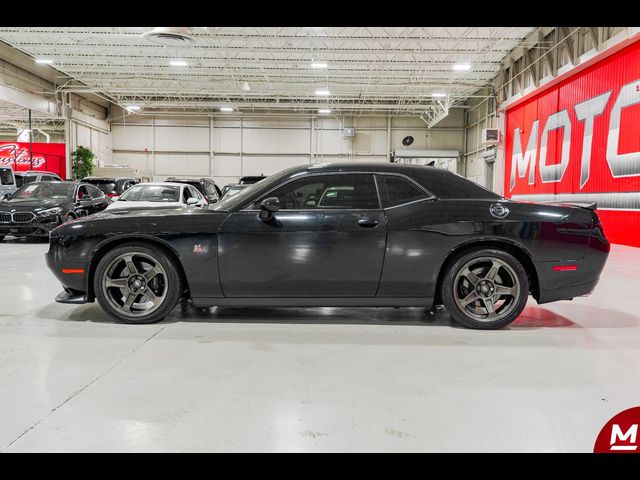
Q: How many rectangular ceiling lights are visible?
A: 9